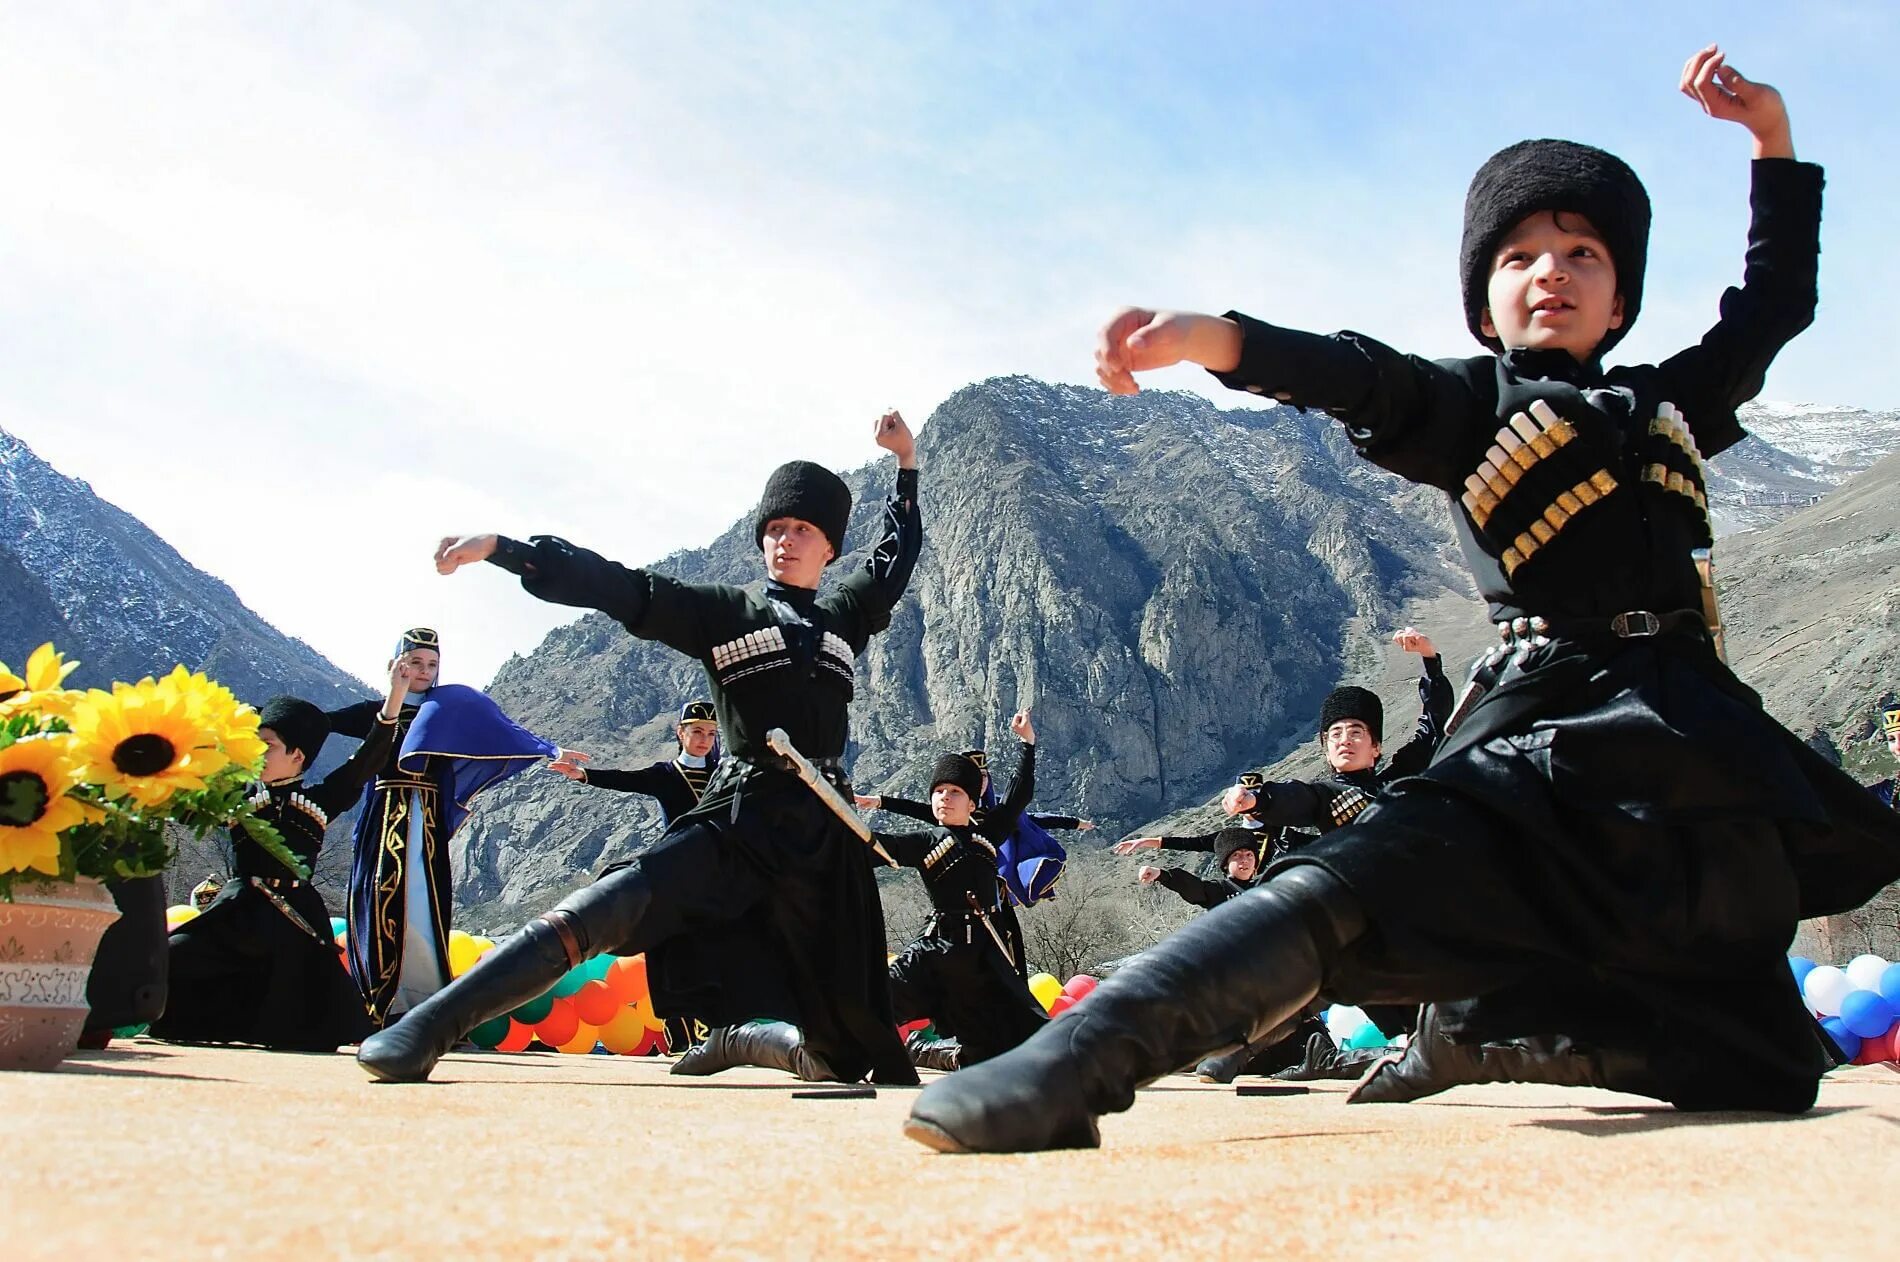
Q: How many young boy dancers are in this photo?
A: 6